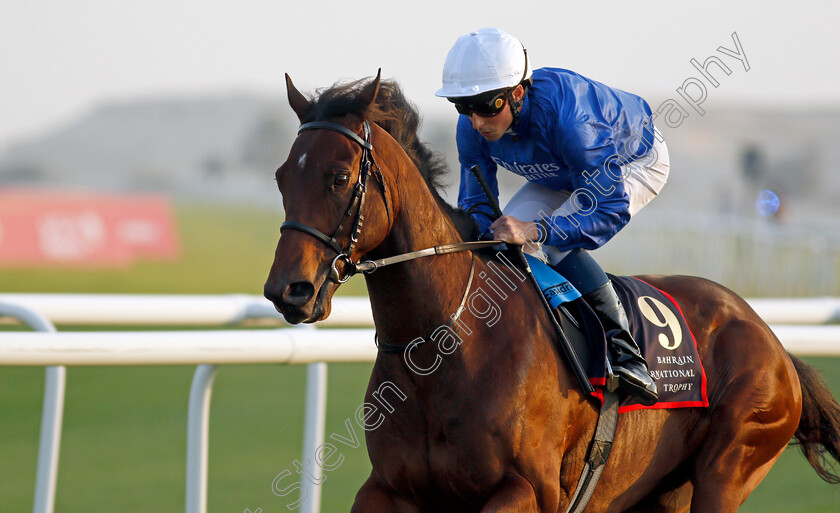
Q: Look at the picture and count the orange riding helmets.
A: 0